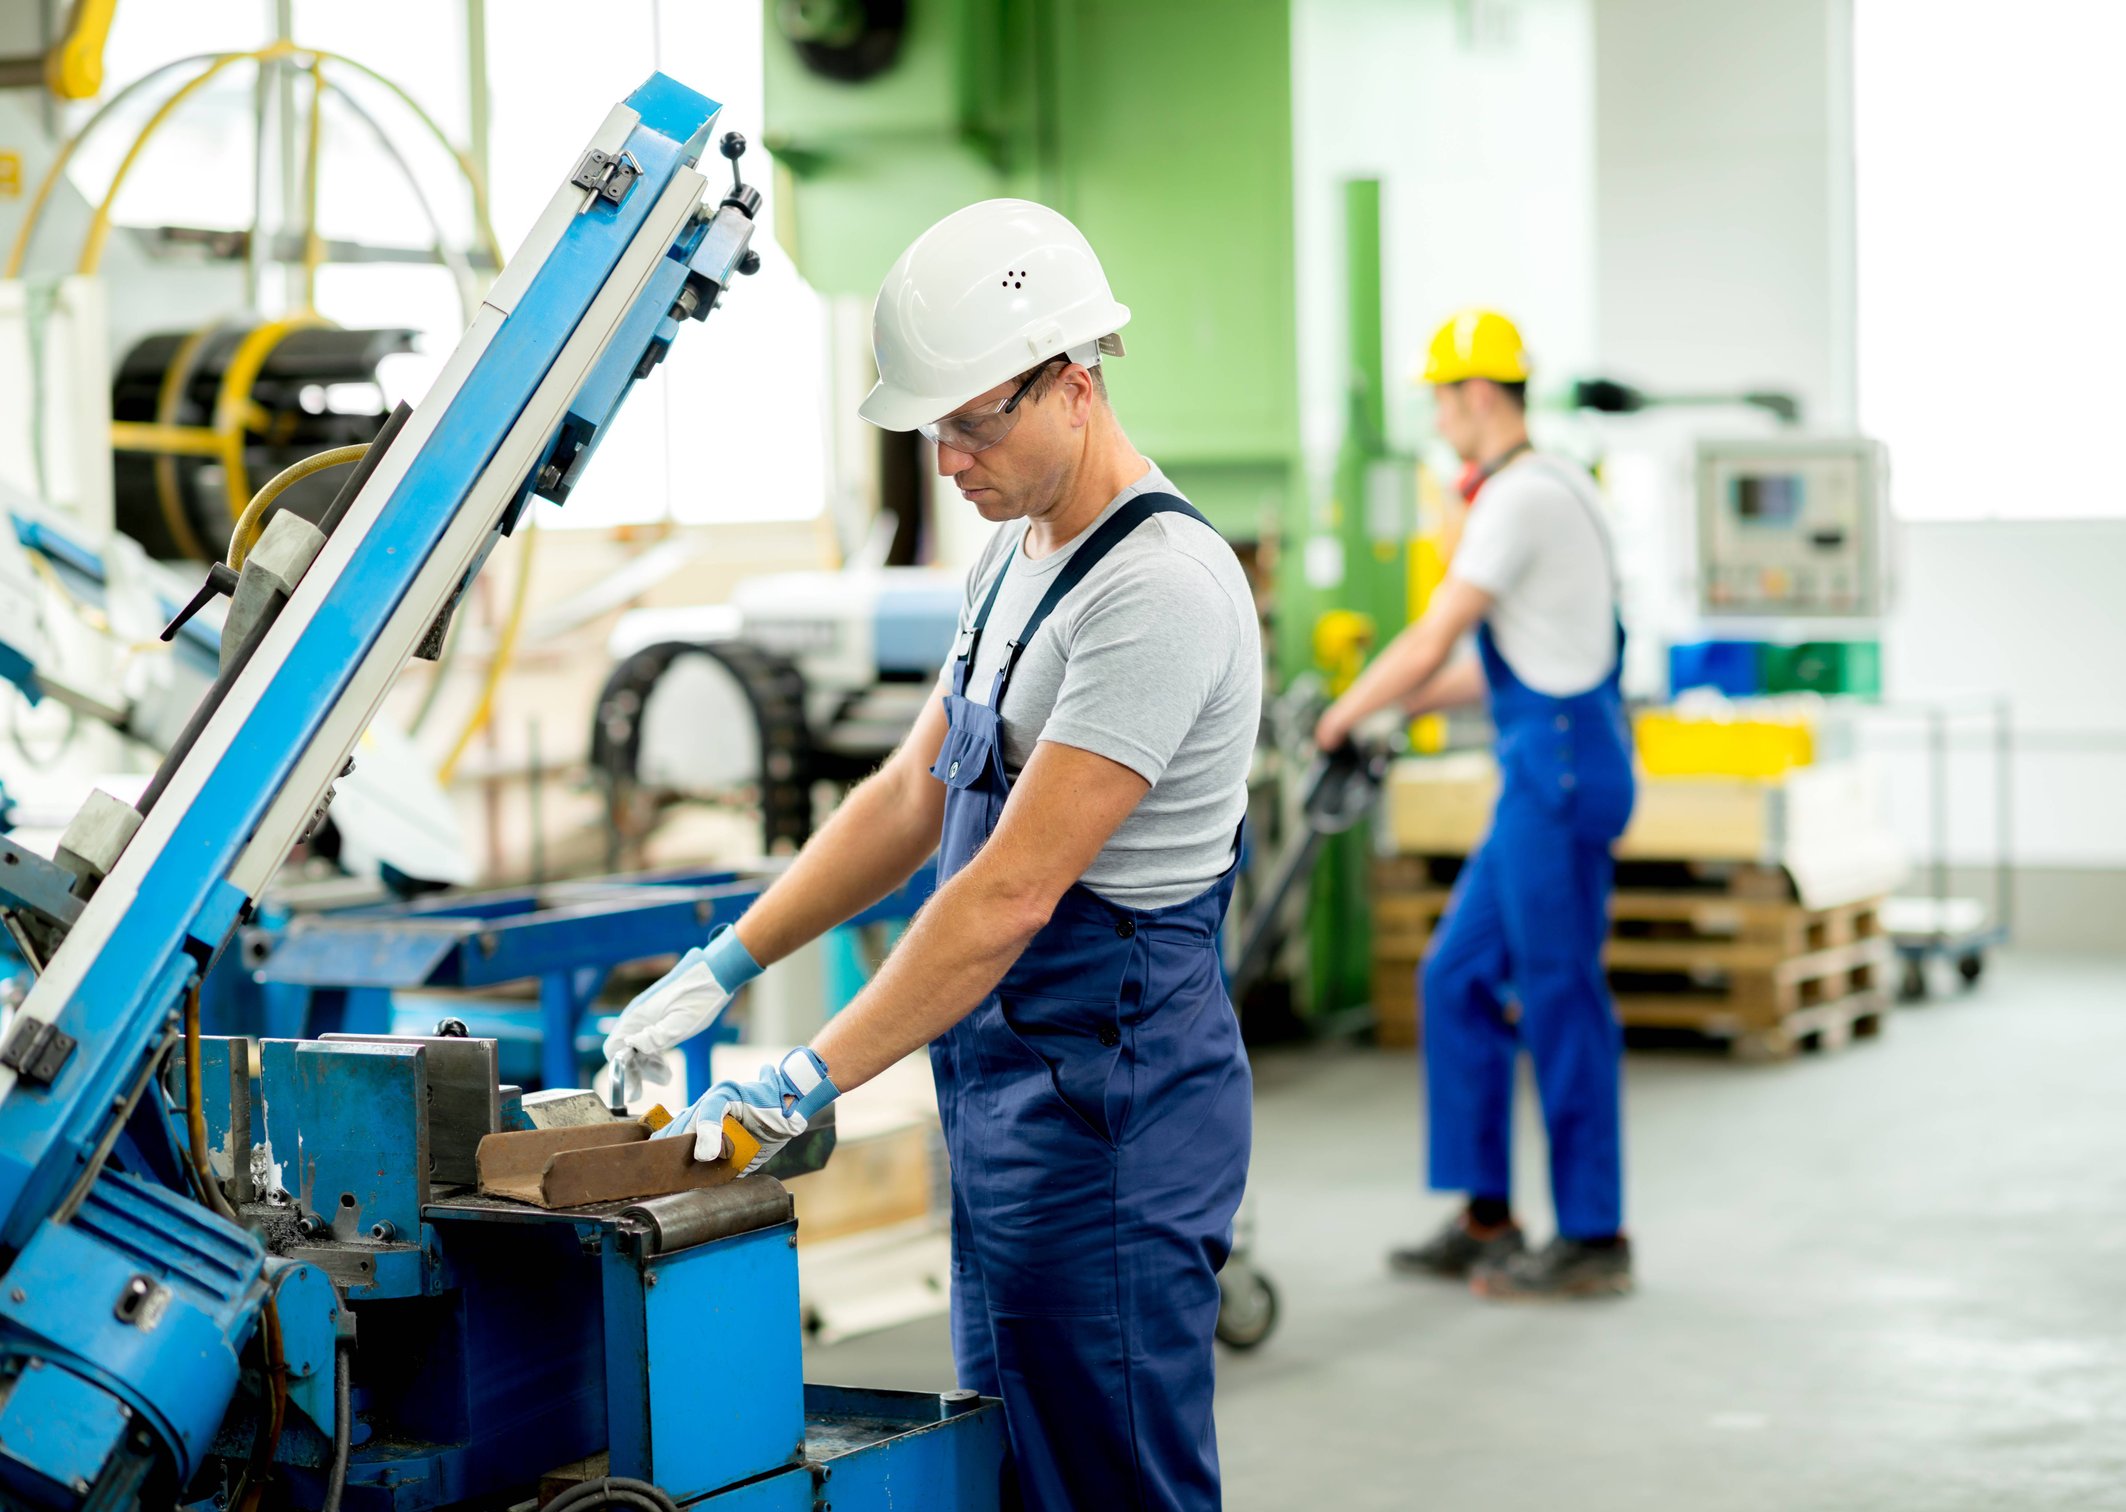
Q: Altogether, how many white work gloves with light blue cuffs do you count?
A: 2